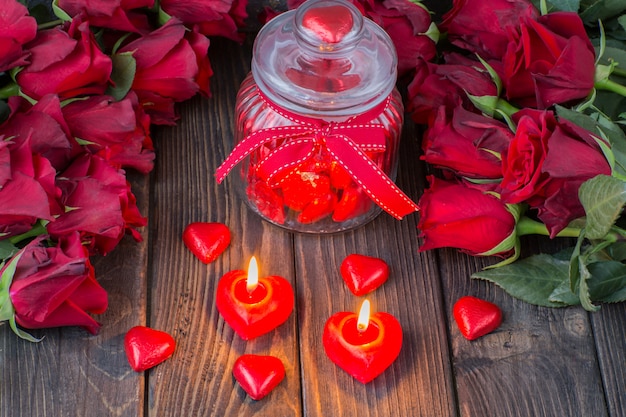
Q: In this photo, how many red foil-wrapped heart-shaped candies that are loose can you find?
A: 5